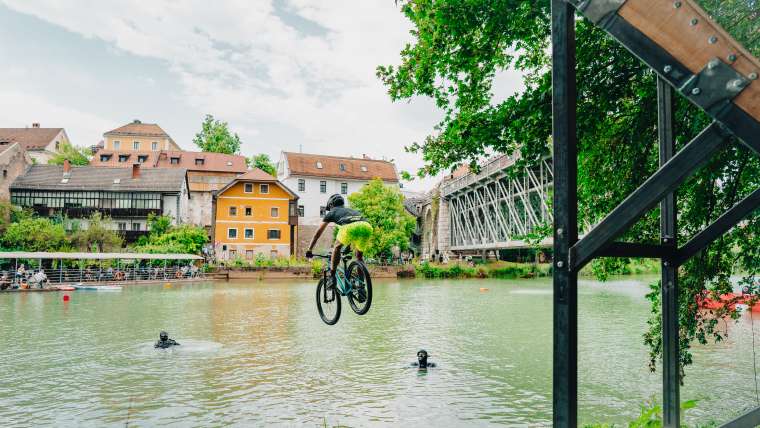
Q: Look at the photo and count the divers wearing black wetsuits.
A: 2